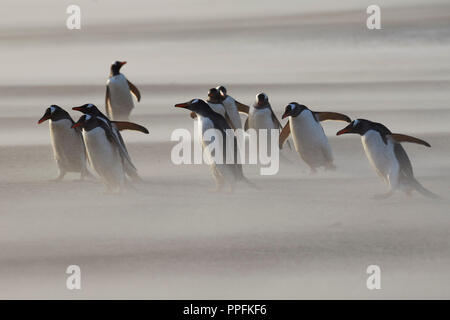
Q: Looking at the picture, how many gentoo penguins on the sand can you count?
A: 10